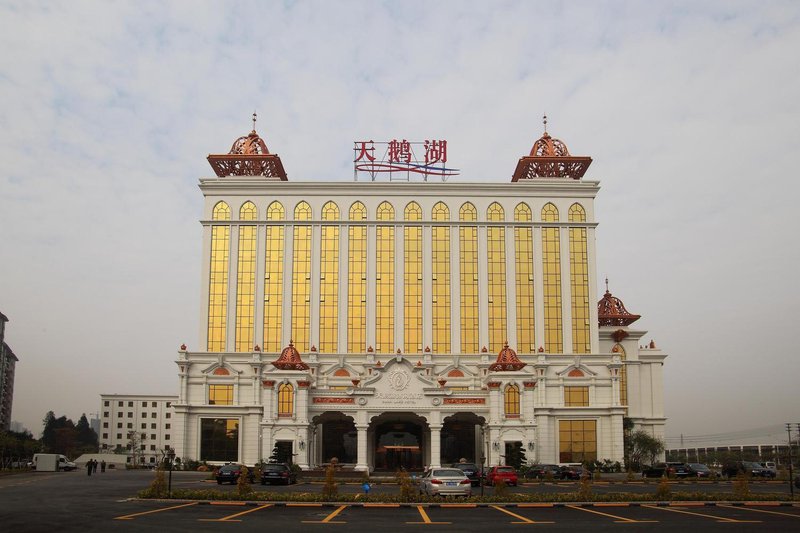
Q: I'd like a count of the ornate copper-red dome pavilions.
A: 5